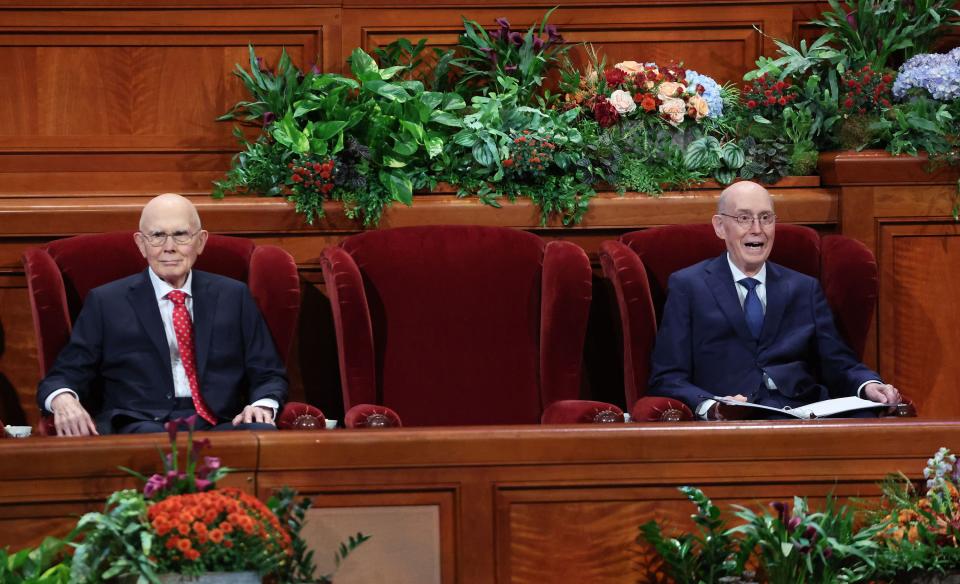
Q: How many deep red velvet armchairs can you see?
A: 3